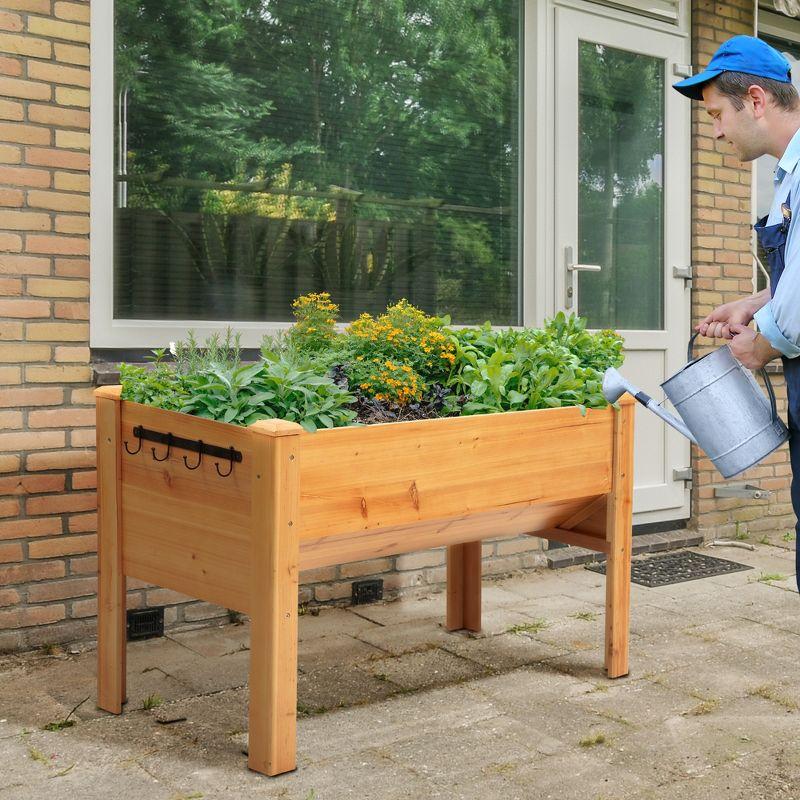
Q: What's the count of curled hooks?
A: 4